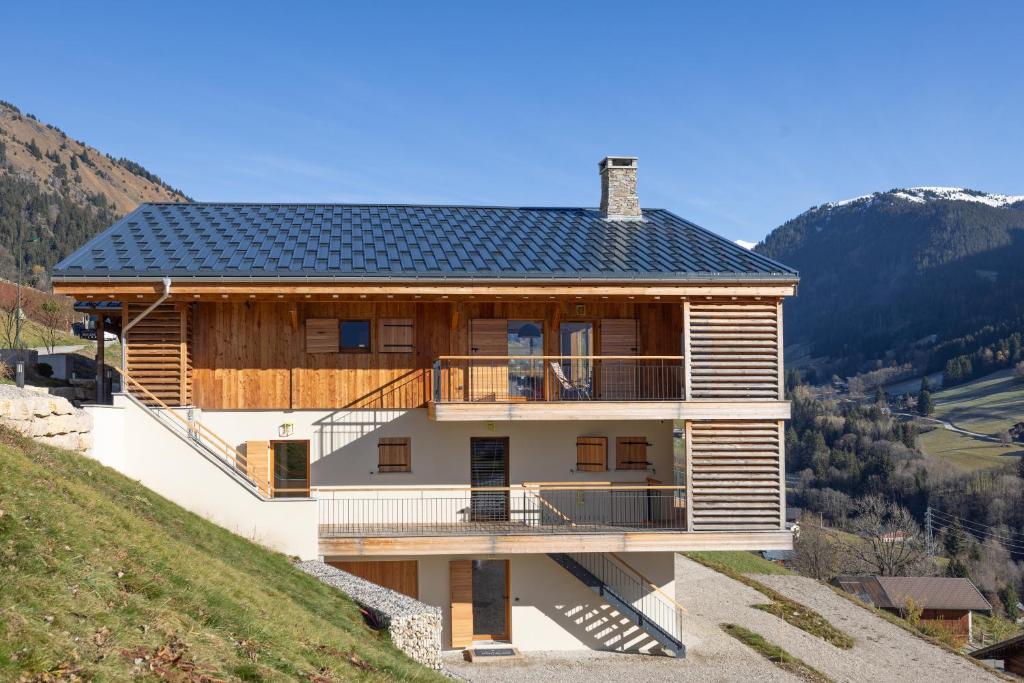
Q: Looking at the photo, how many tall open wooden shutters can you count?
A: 4